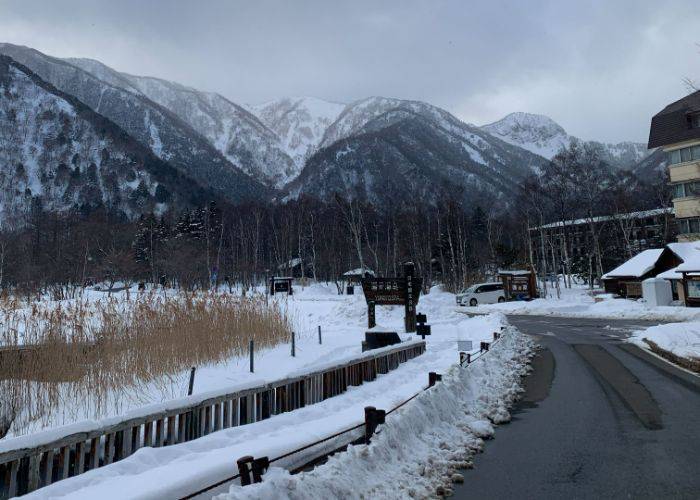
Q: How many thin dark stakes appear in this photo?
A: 4